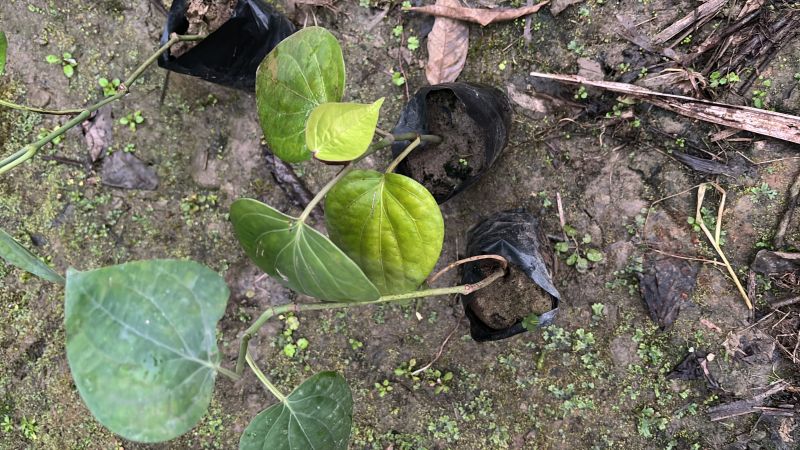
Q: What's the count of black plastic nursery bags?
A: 3